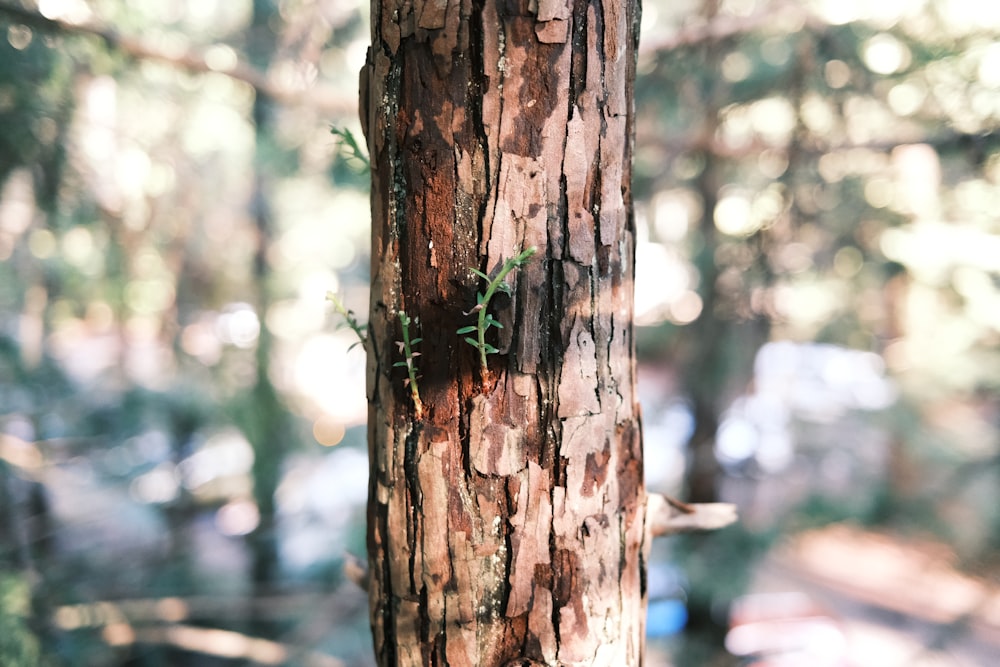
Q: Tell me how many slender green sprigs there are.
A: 4